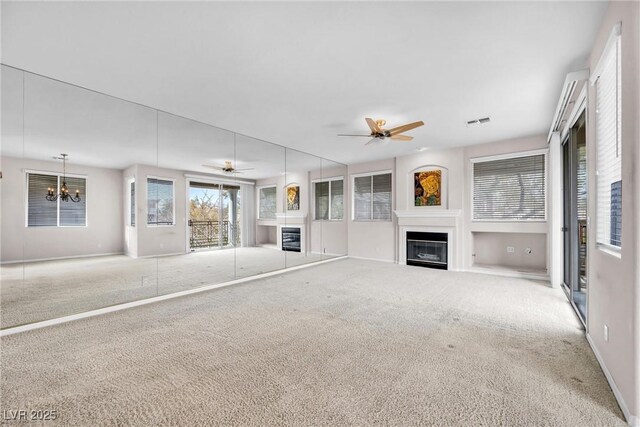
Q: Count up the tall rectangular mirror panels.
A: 6